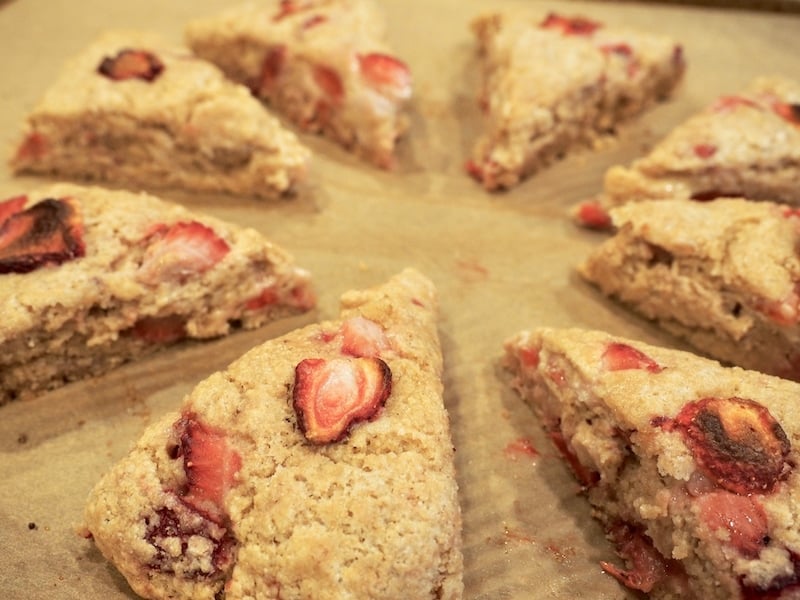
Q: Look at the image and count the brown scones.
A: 8